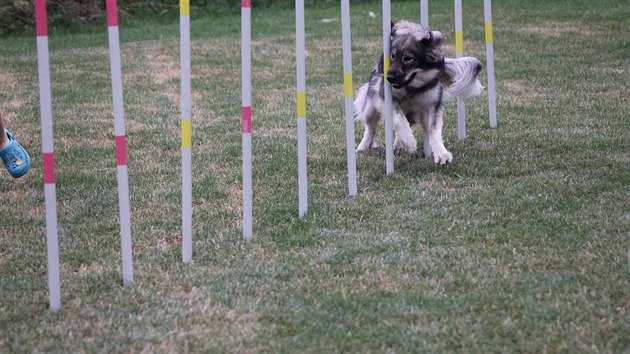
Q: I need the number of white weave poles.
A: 10